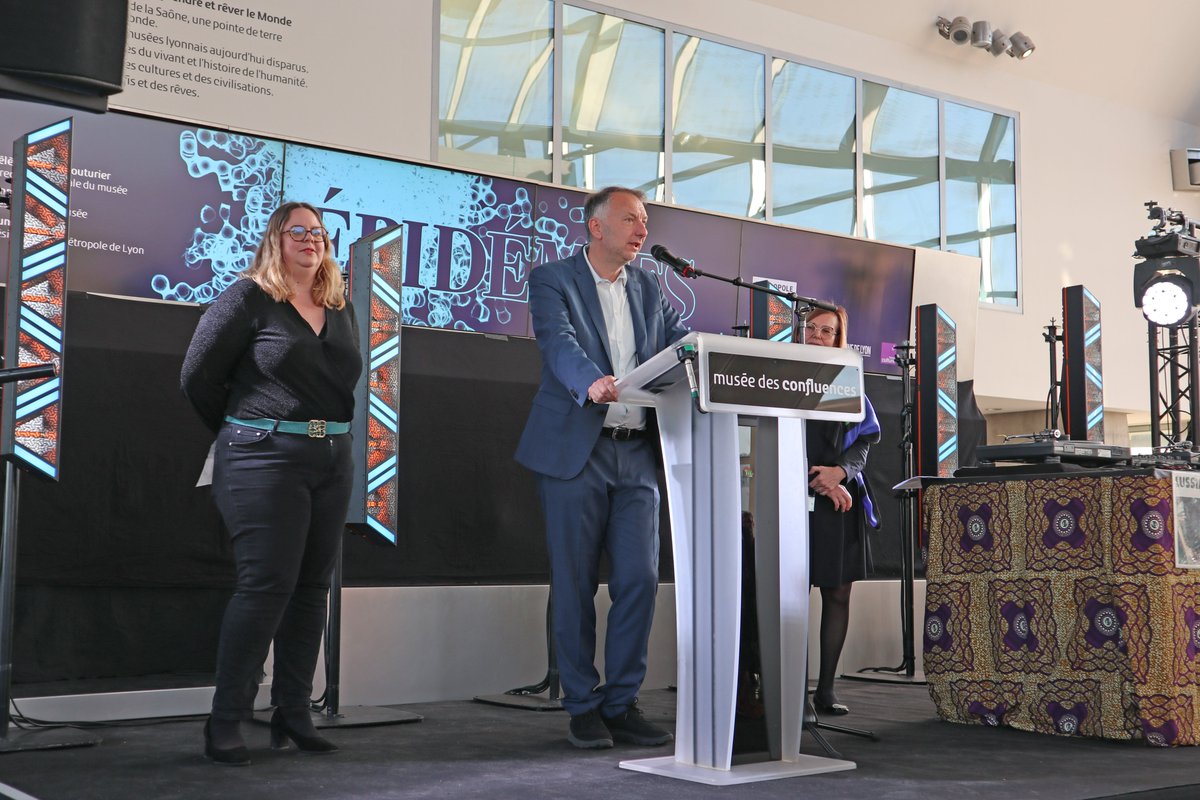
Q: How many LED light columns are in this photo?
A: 5